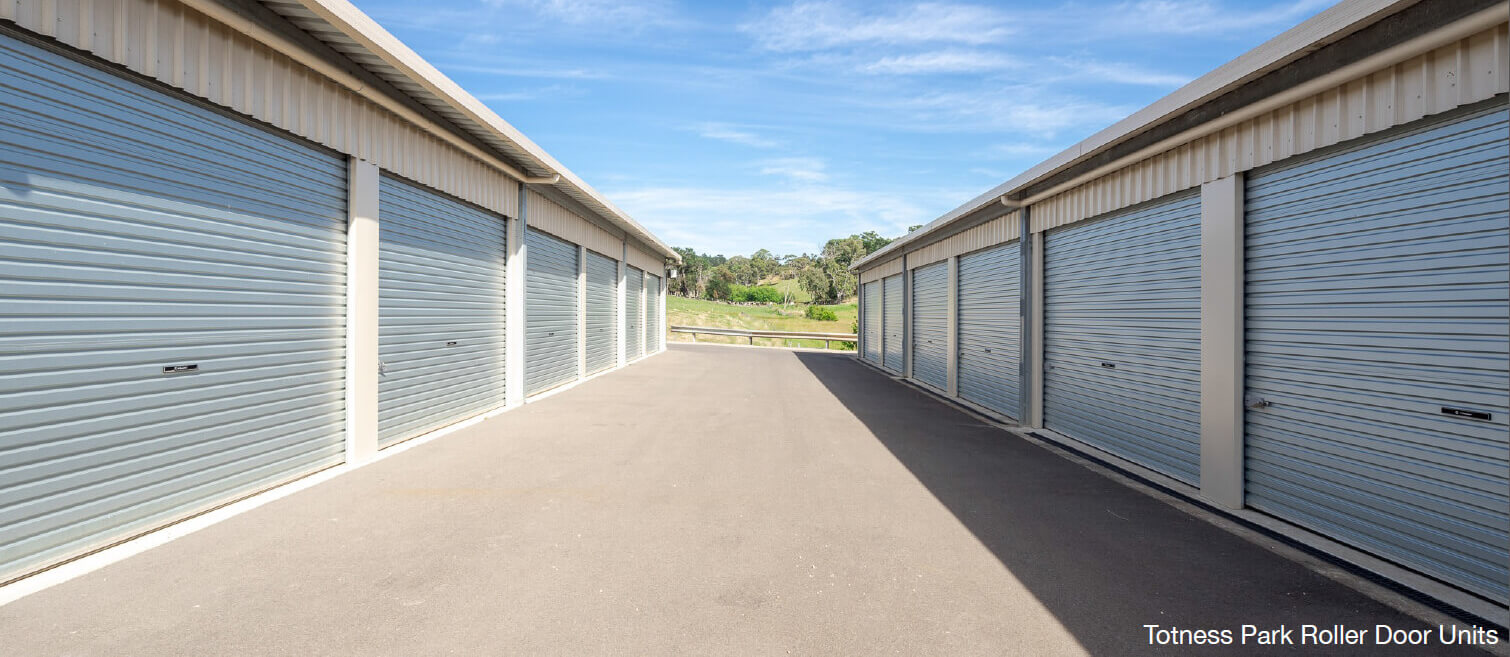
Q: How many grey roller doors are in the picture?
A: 12